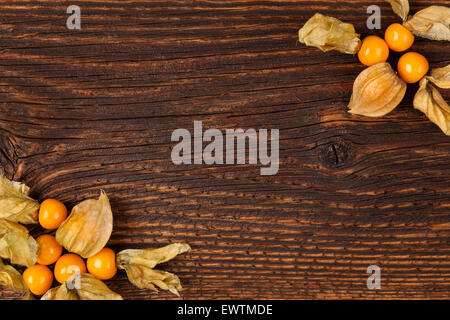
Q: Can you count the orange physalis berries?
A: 8